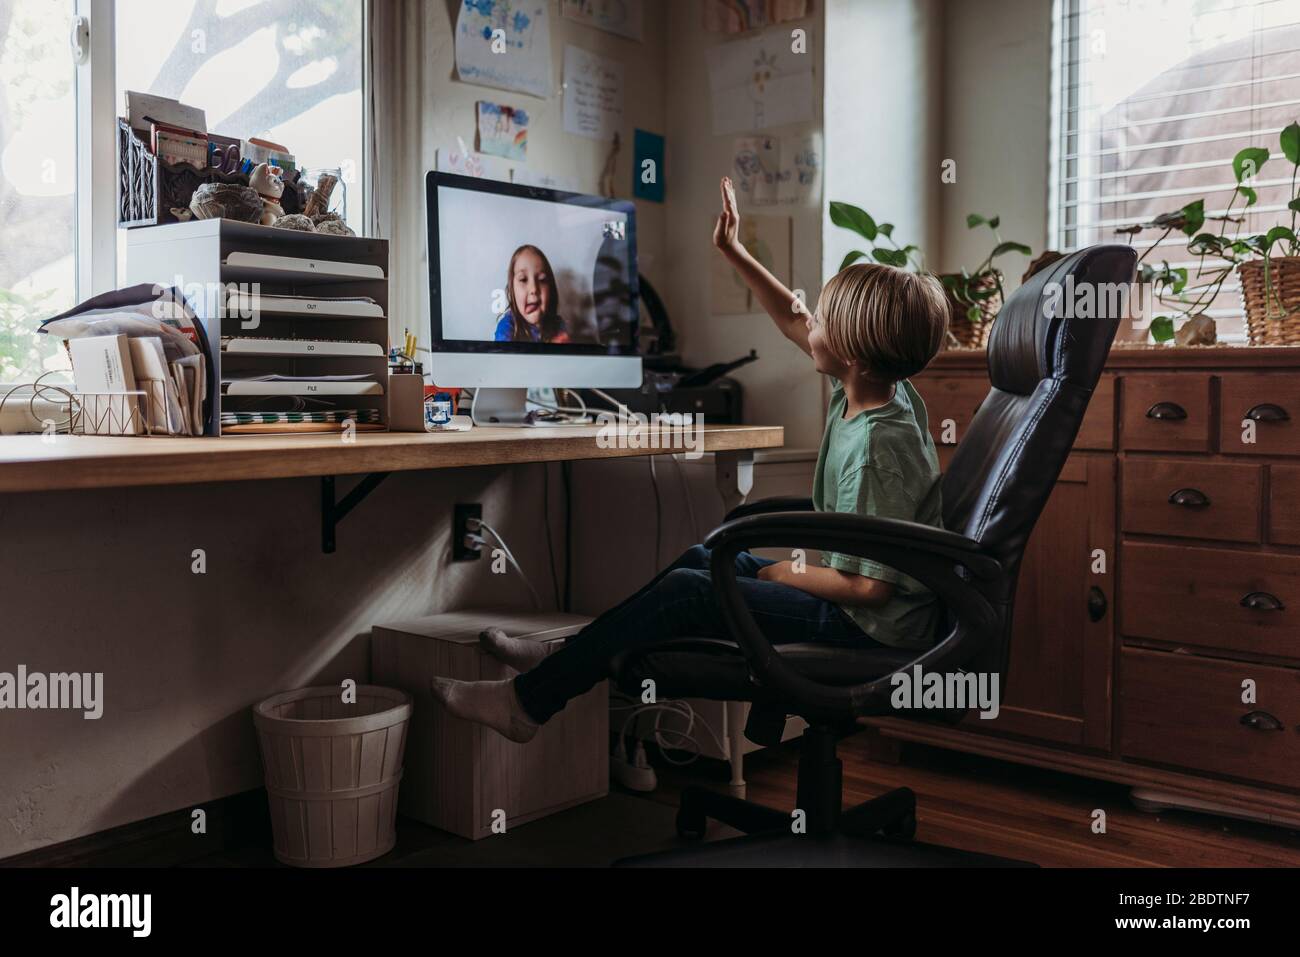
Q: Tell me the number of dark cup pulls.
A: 6